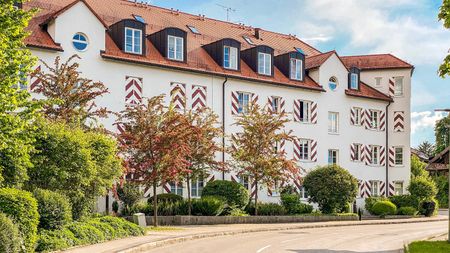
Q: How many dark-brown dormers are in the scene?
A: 6